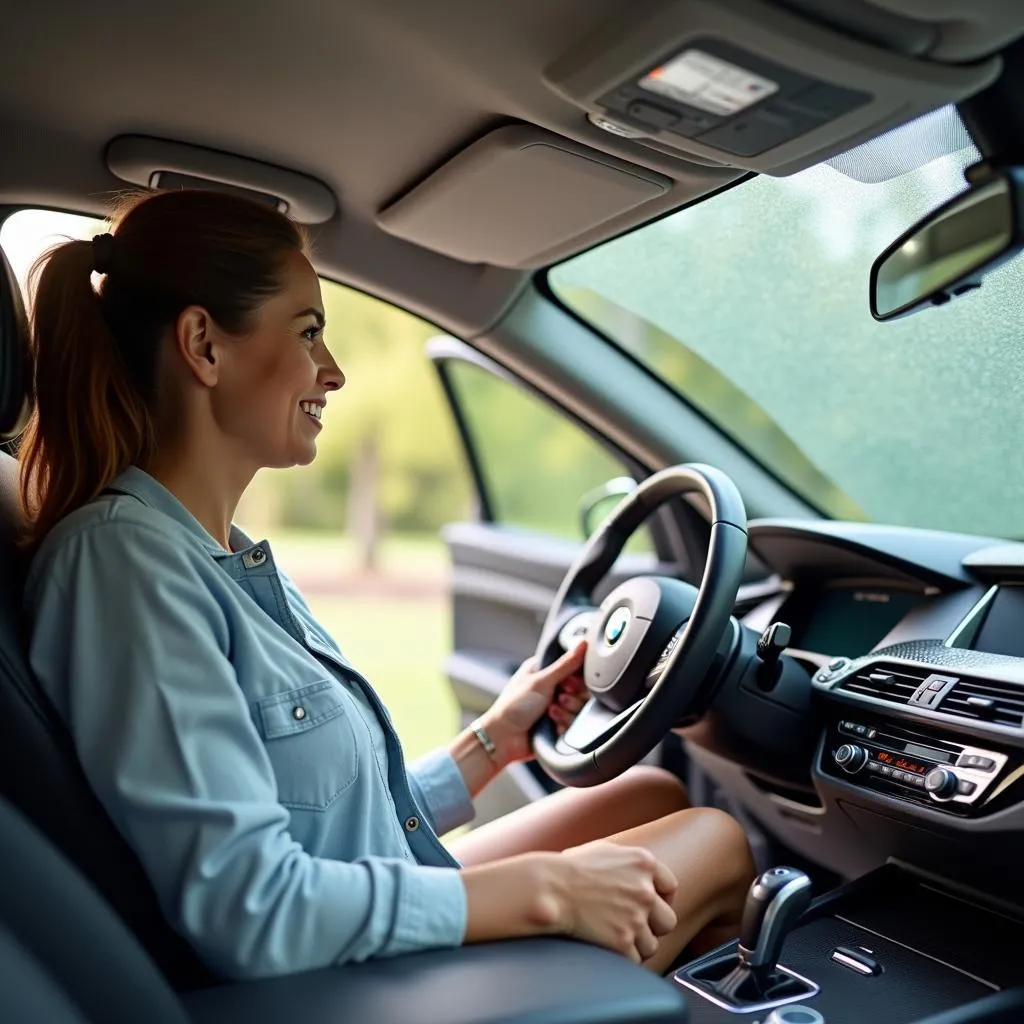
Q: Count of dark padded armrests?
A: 1